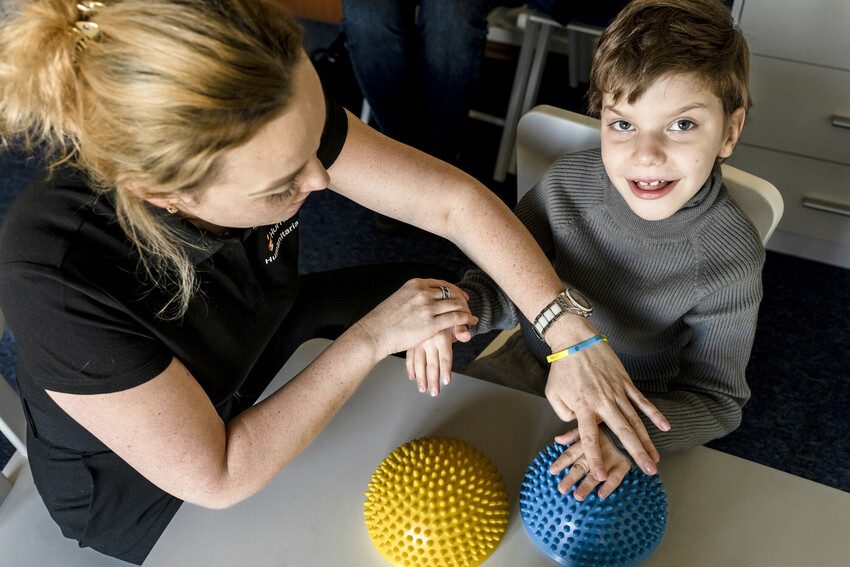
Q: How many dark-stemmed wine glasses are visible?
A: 0